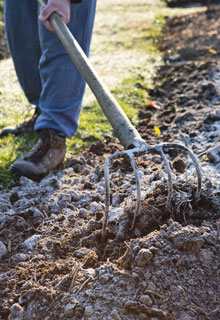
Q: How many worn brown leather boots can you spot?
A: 2